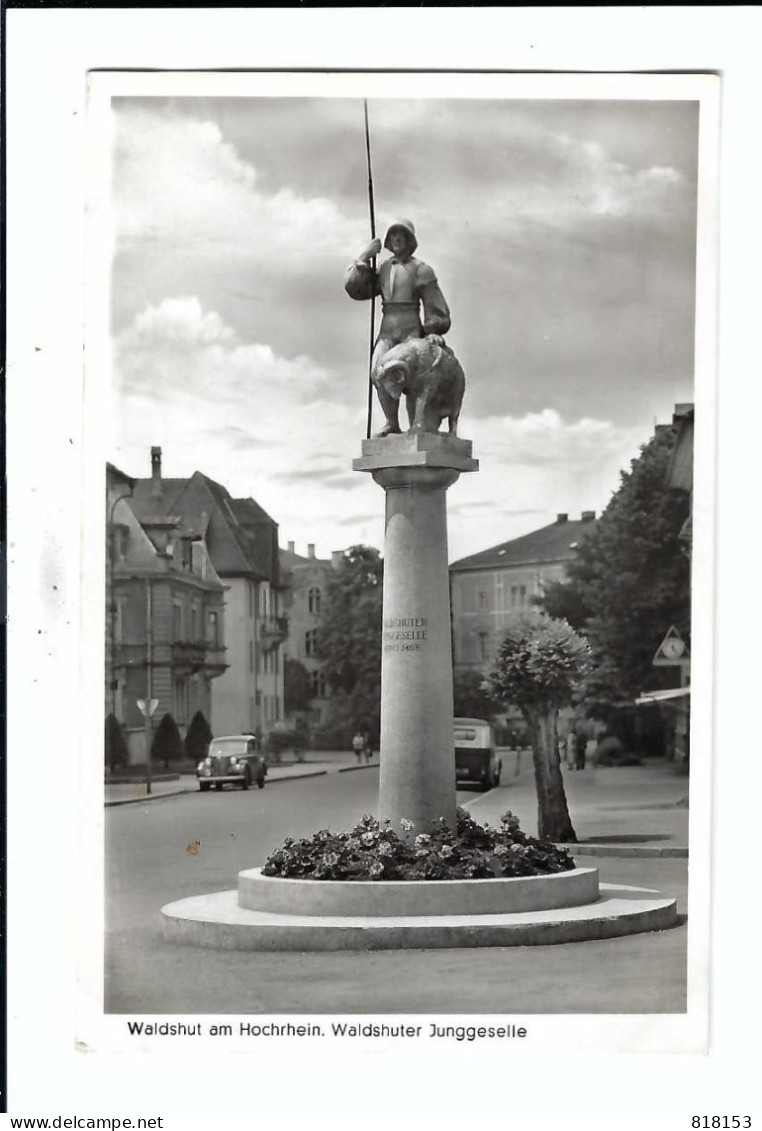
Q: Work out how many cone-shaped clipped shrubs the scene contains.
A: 3